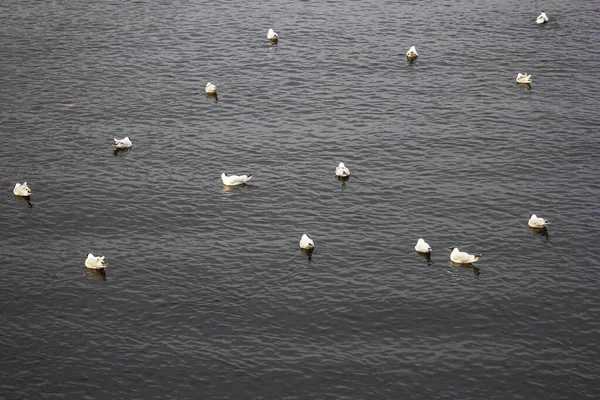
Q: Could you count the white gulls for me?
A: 14